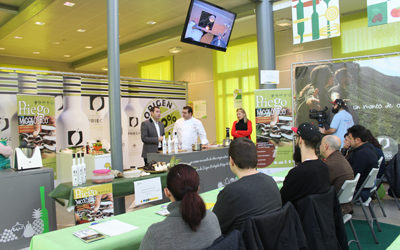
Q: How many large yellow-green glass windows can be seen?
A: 3